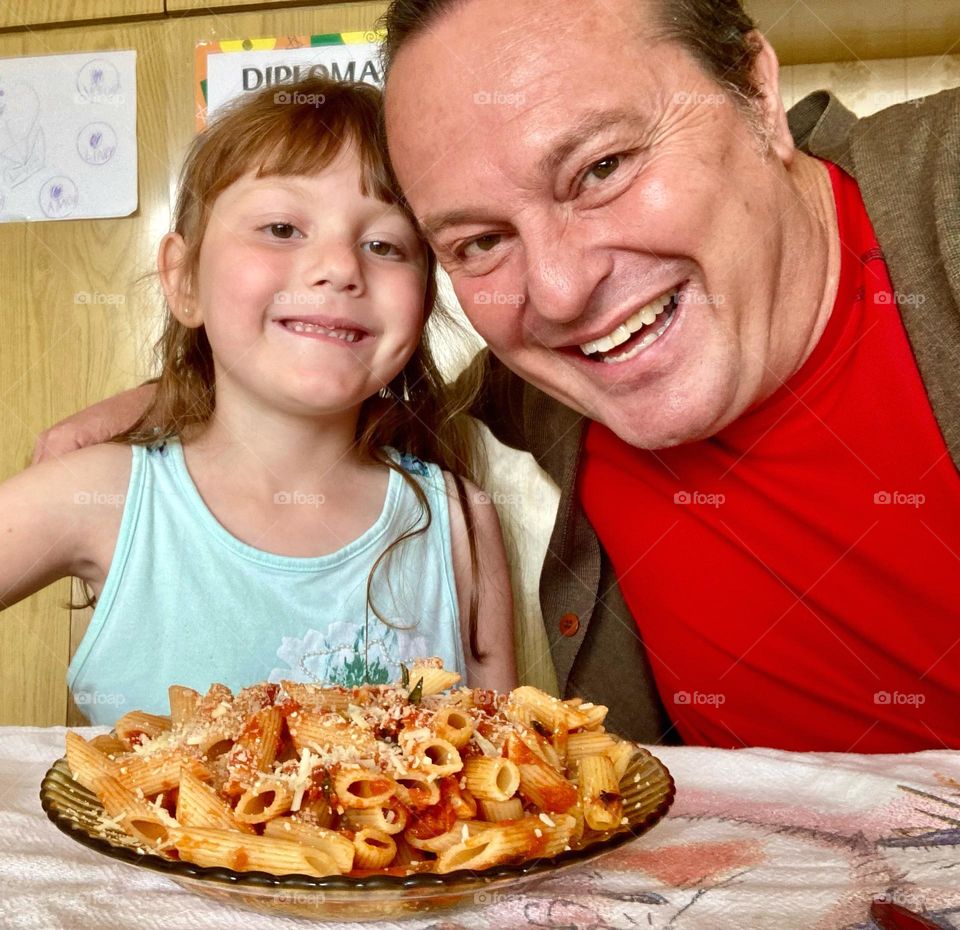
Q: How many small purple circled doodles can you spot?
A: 3